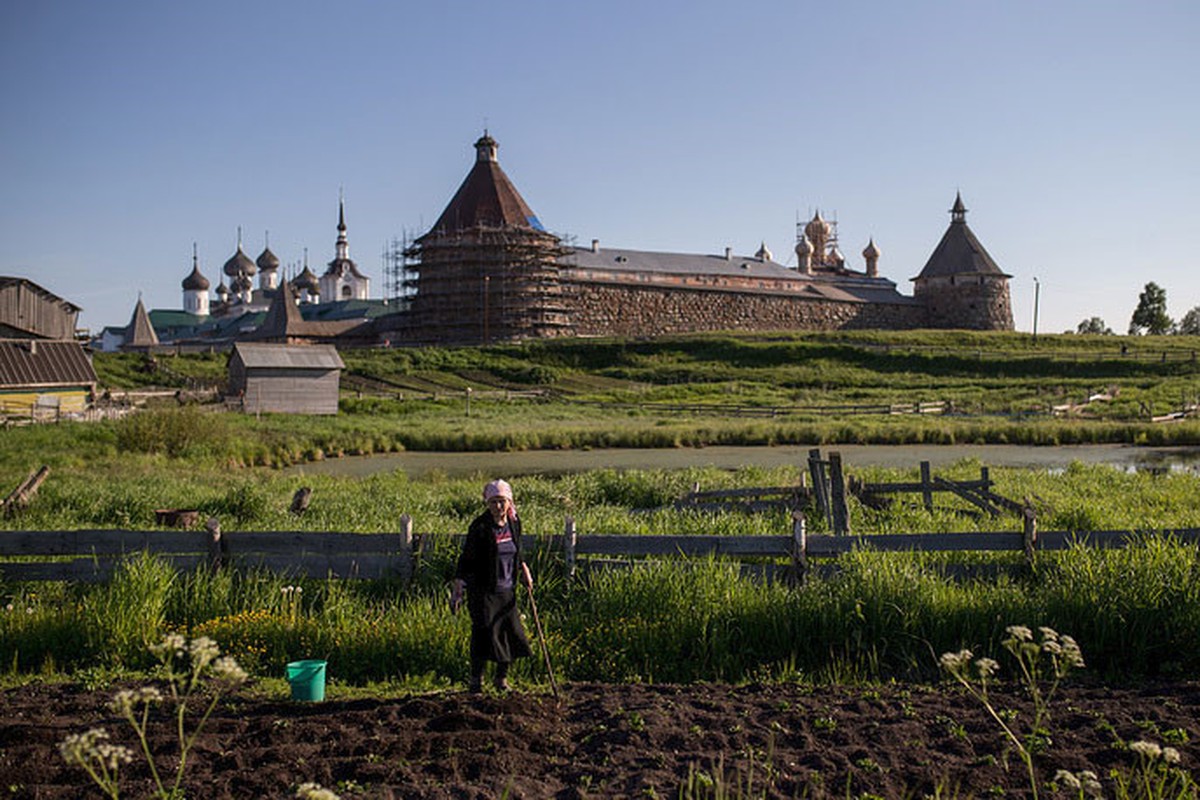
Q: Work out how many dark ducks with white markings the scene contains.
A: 0